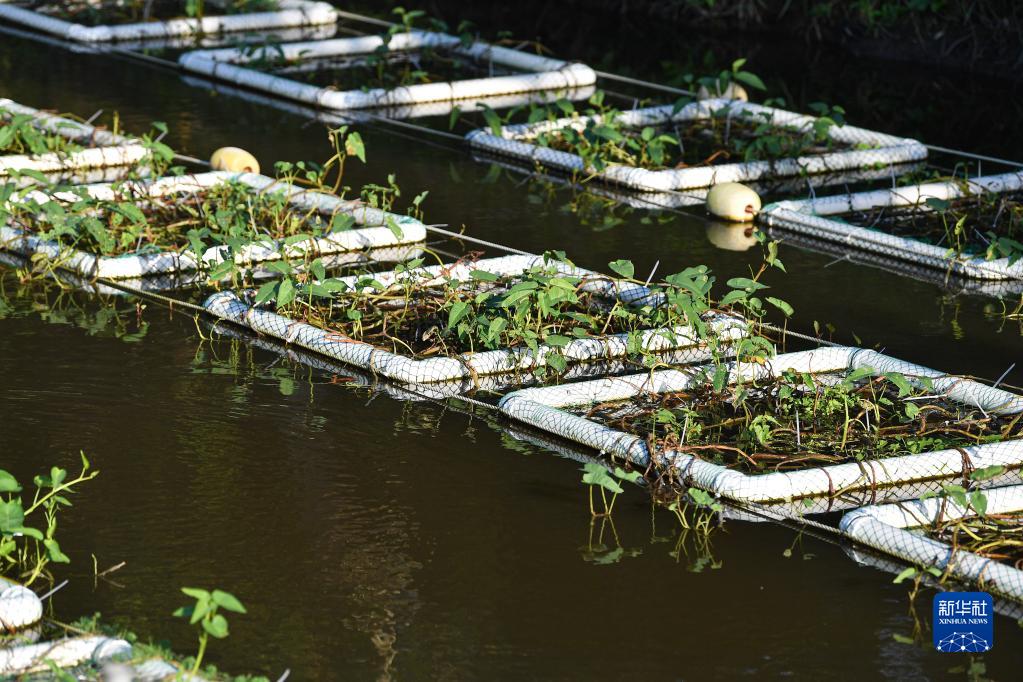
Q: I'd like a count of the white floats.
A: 3